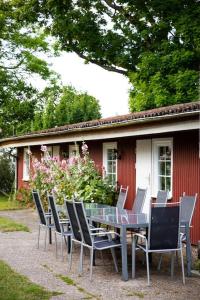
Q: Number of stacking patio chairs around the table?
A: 9